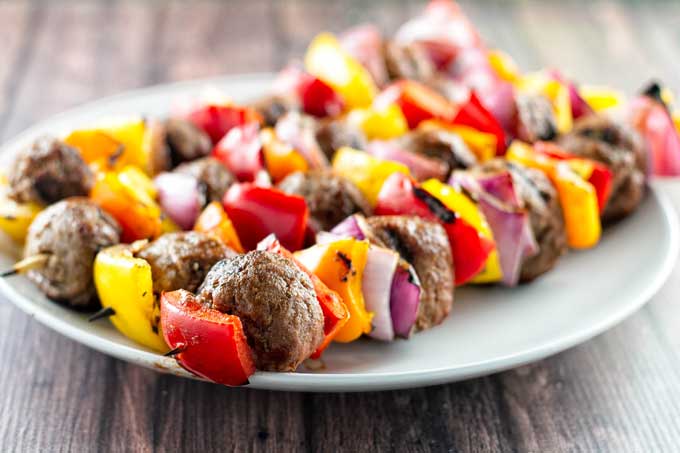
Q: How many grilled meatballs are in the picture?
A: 15